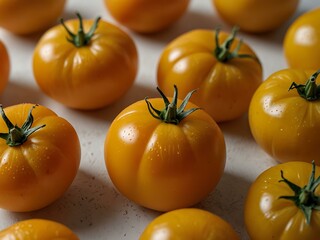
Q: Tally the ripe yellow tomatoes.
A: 13